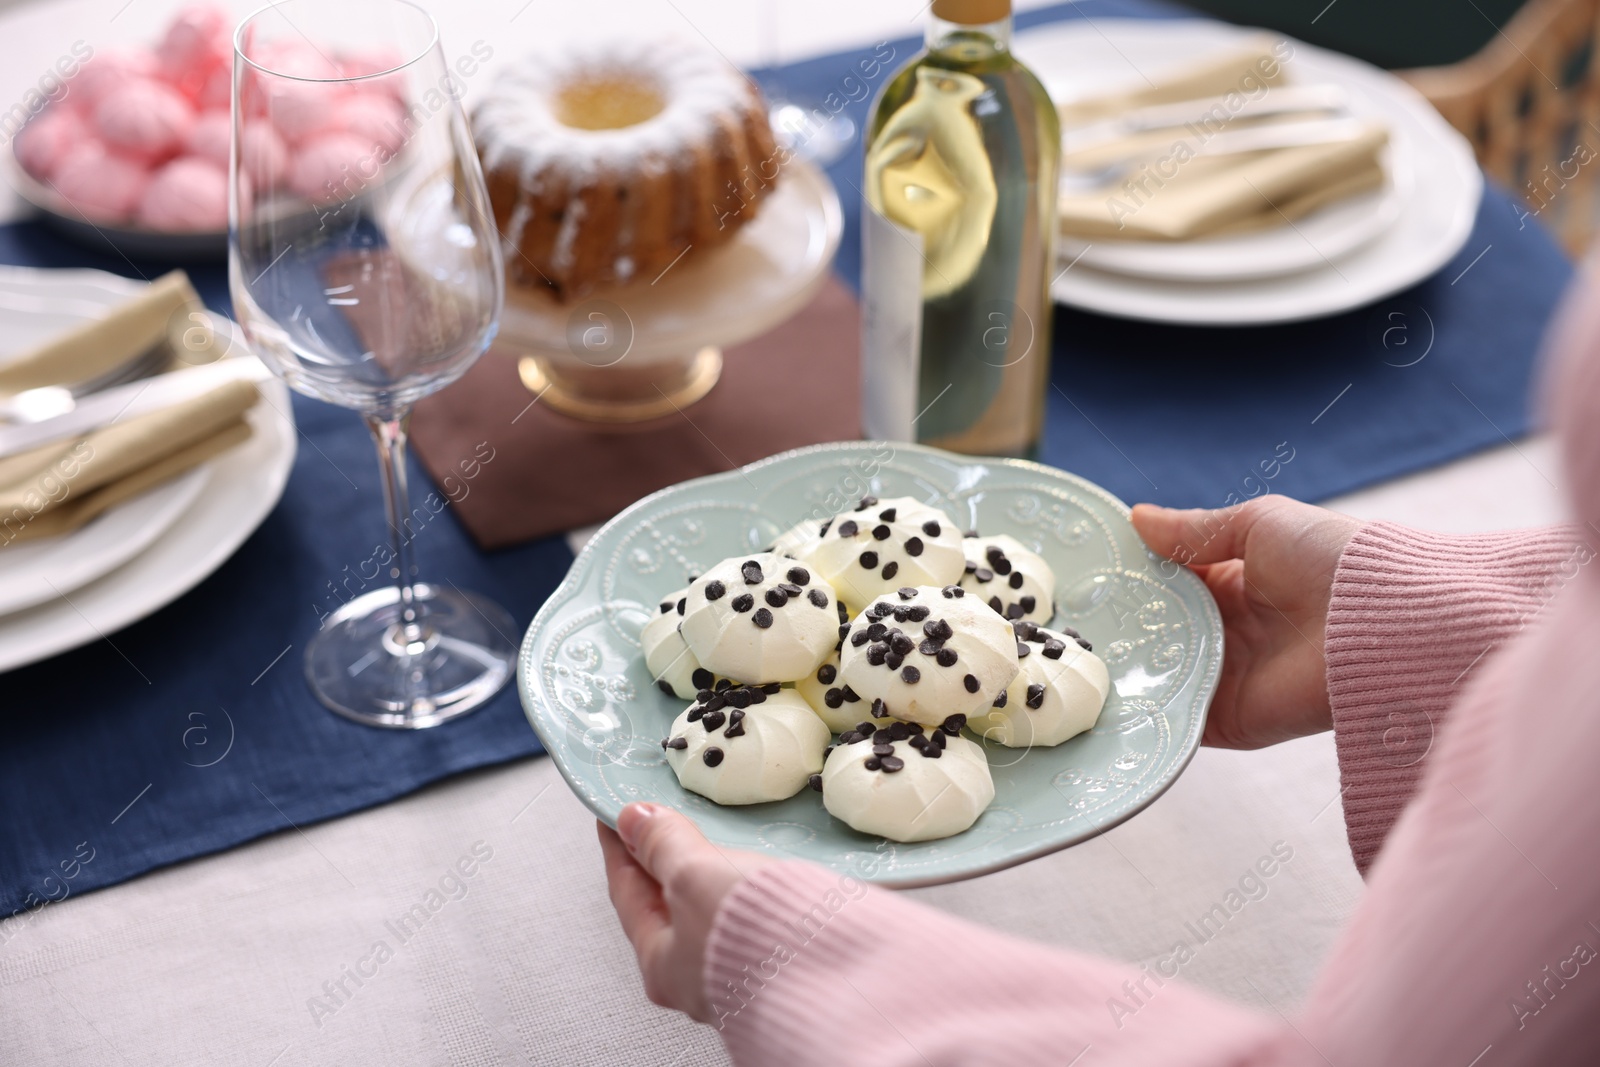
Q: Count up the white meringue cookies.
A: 10